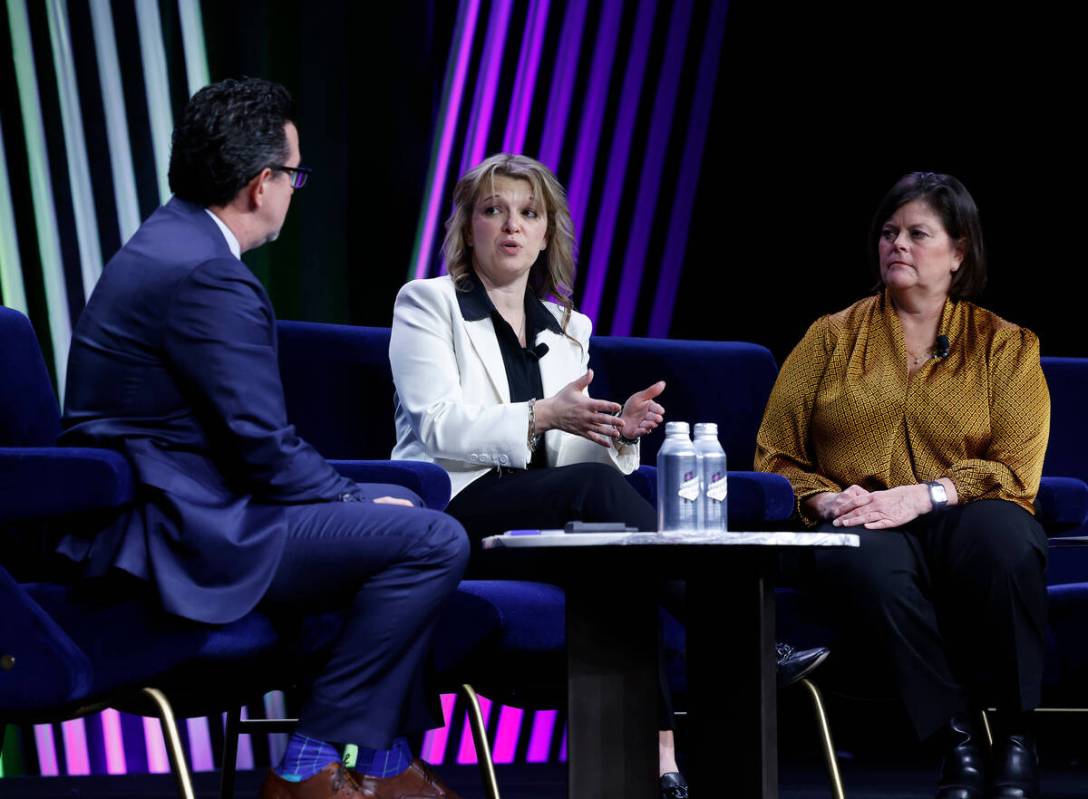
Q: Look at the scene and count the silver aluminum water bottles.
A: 2